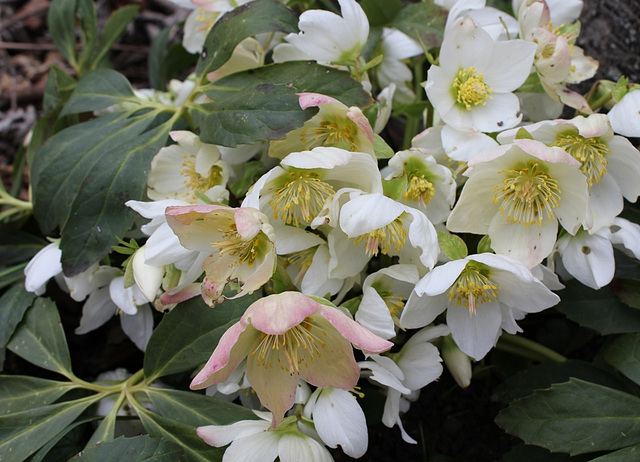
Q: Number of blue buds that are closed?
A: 0